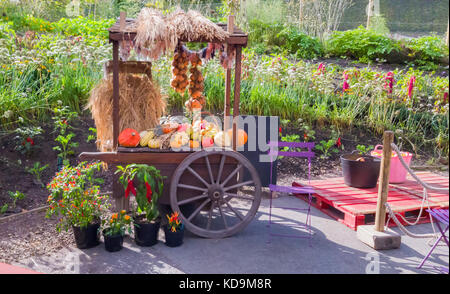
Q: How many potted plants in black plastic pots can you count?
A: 4